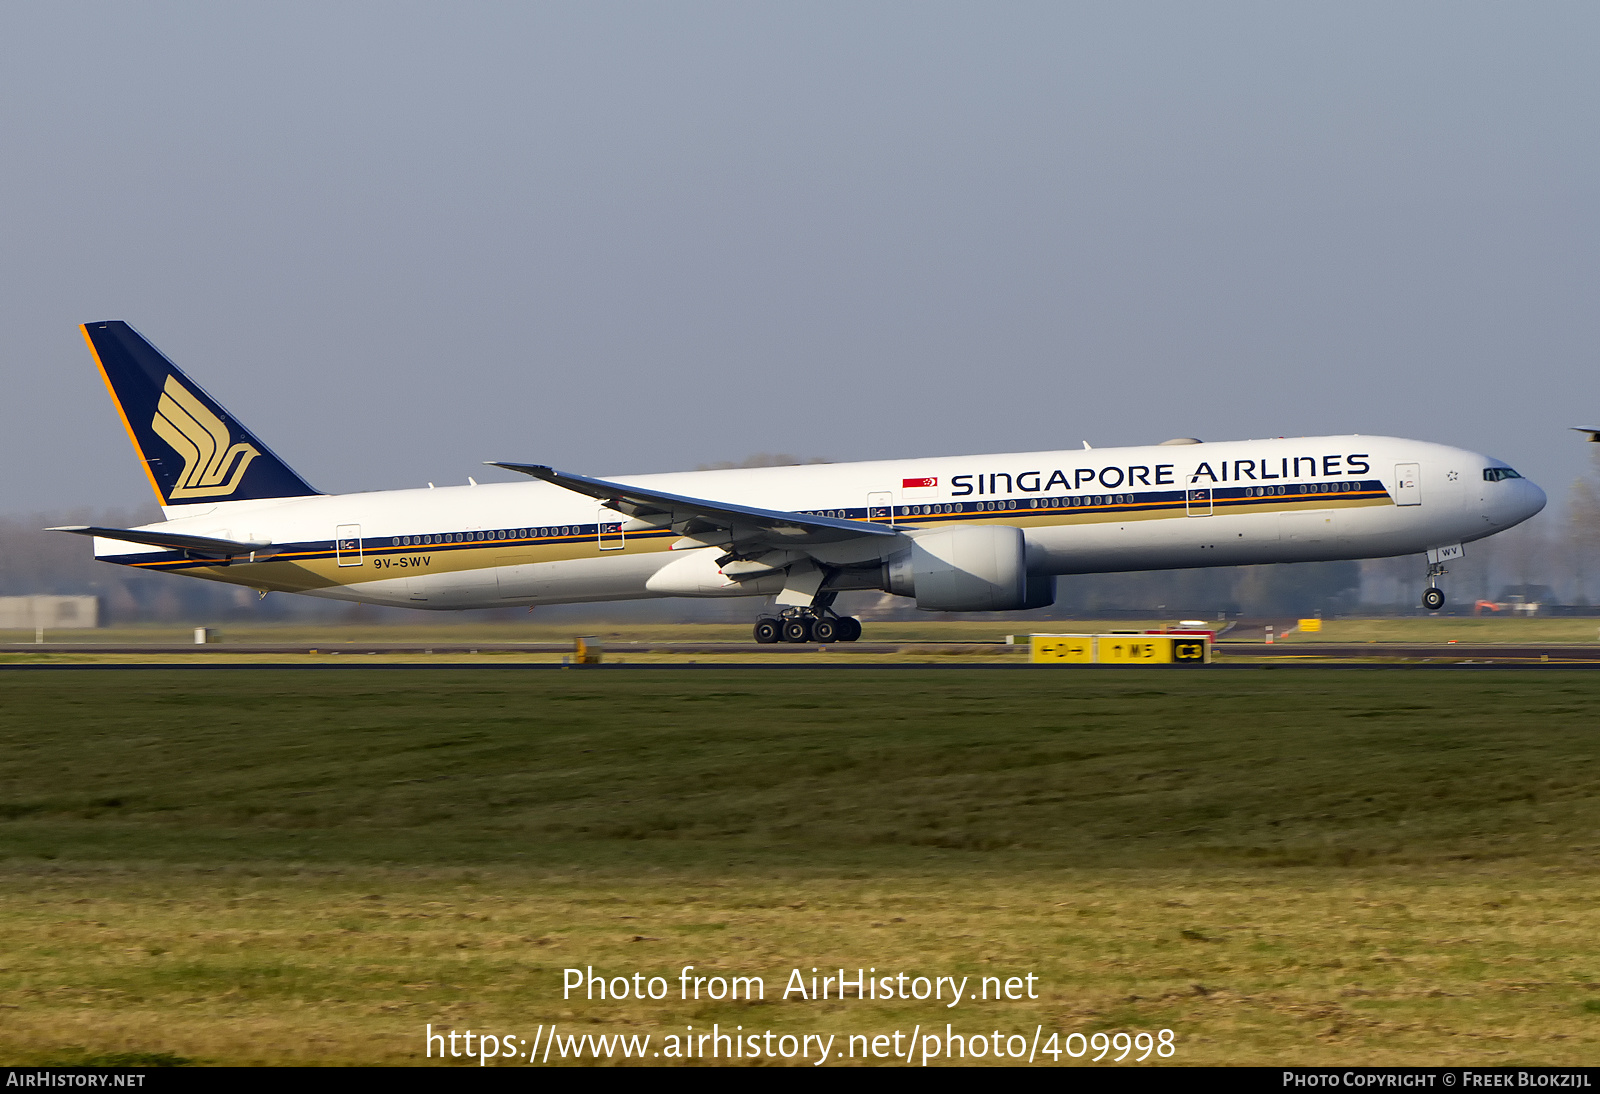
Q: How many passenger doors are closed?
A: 5